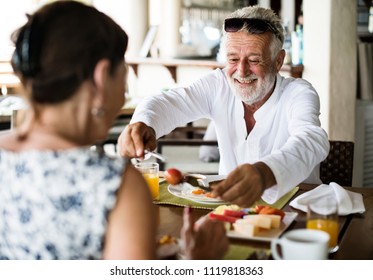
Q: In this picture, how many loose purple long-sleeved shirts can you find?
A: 0